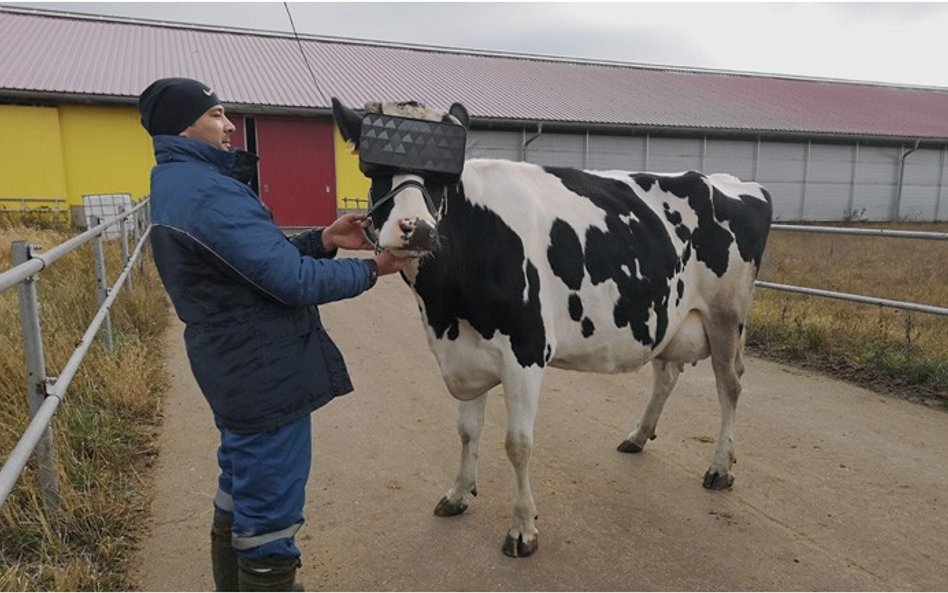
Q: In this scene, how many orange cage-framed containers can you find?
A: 0